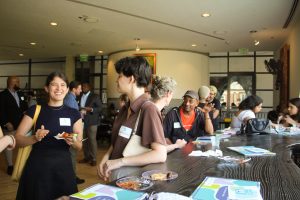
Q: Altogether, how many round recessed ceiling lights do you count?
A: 6